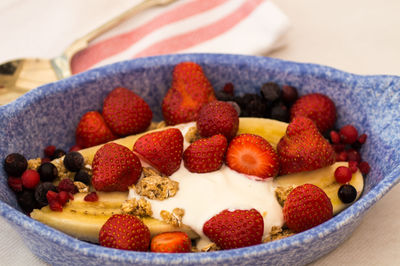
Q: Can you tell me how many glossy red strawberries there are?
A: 14